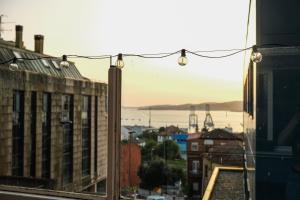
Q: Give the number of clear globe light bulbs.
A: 5